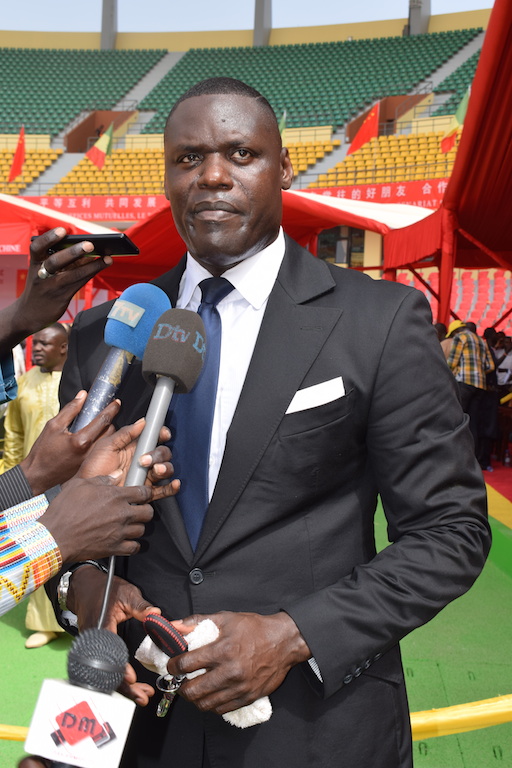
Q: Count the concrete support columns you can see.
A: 3